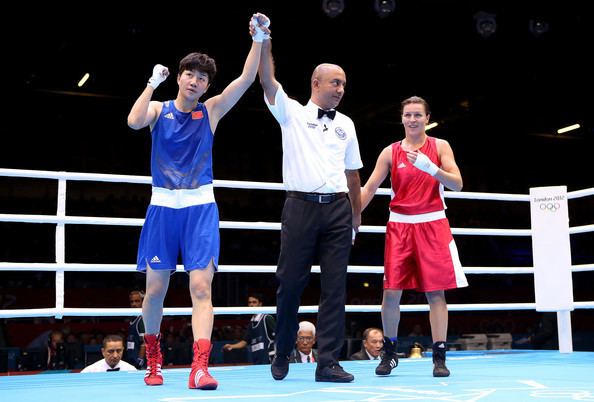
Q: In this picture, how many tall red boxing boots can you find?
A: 2